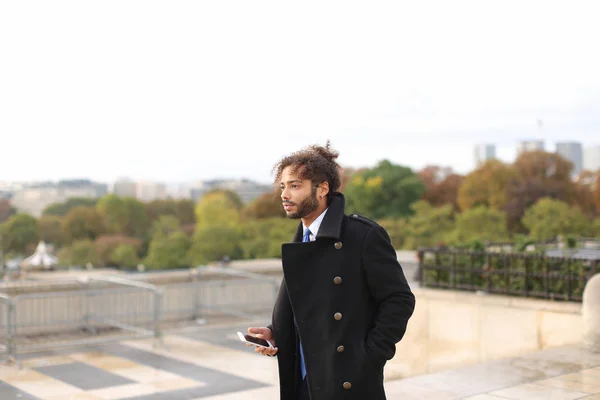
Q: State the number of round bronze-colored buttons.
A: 5